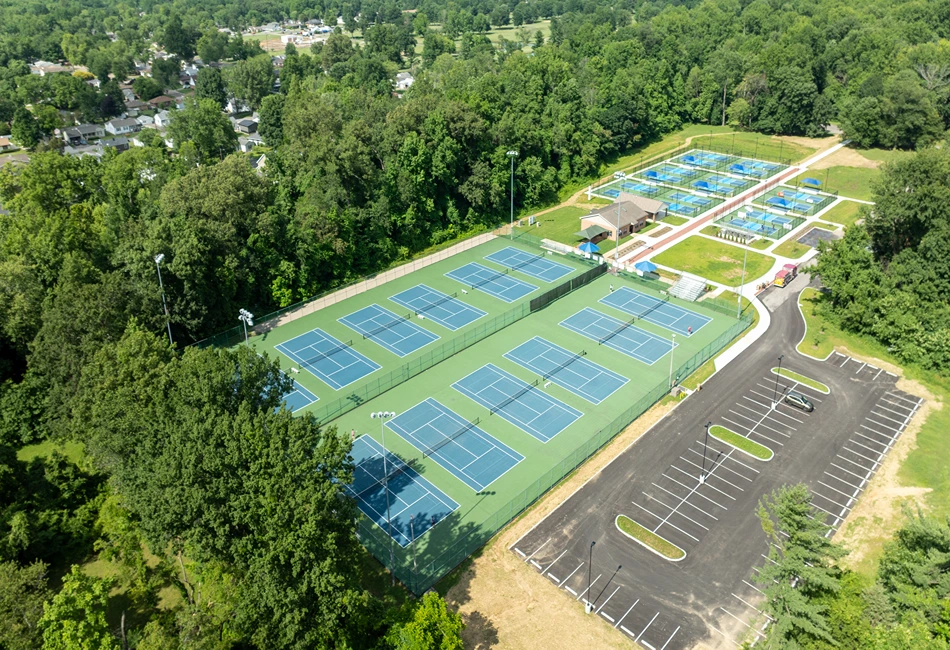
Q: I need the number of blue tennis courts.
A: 12